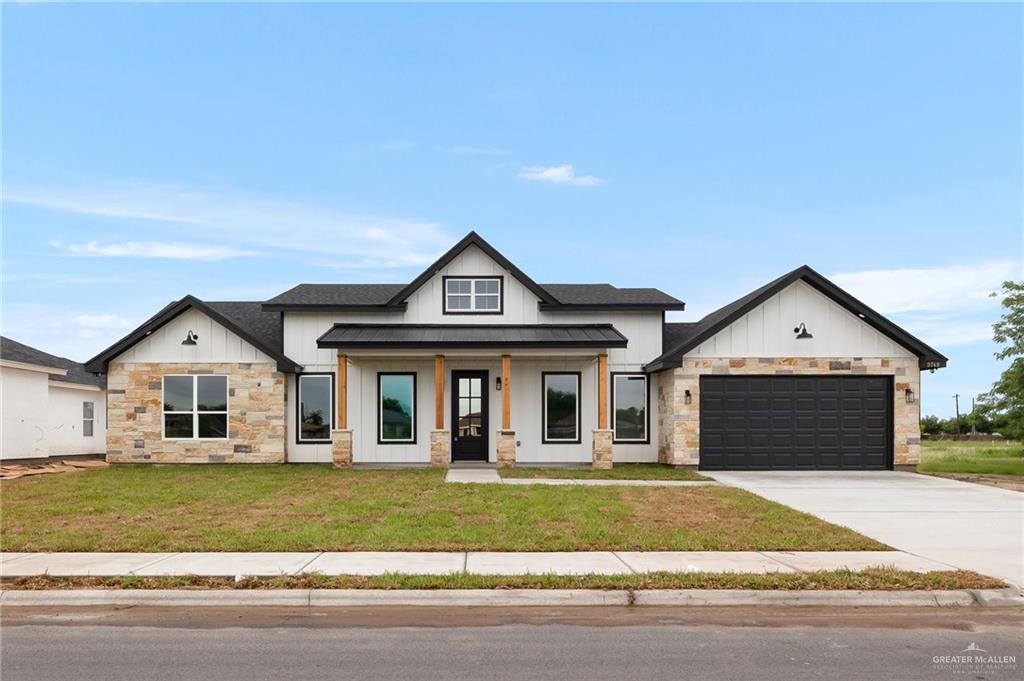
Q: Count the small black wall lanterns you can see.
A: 3